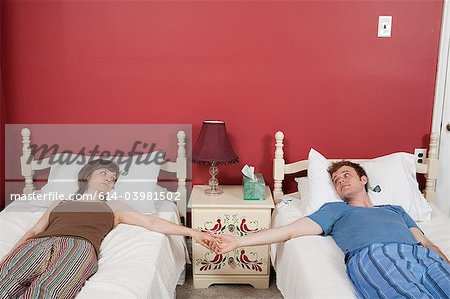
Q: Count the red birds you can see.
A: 4